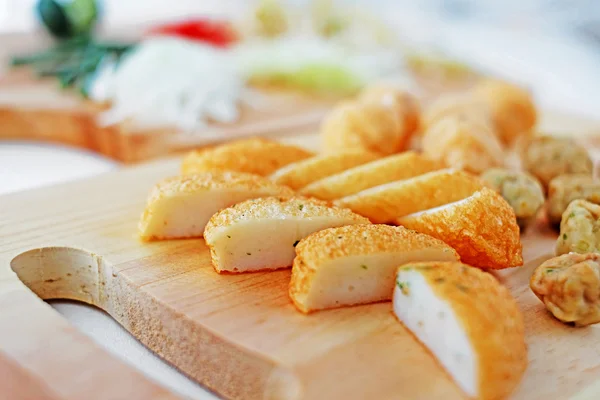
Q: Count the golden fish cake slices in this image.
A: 9